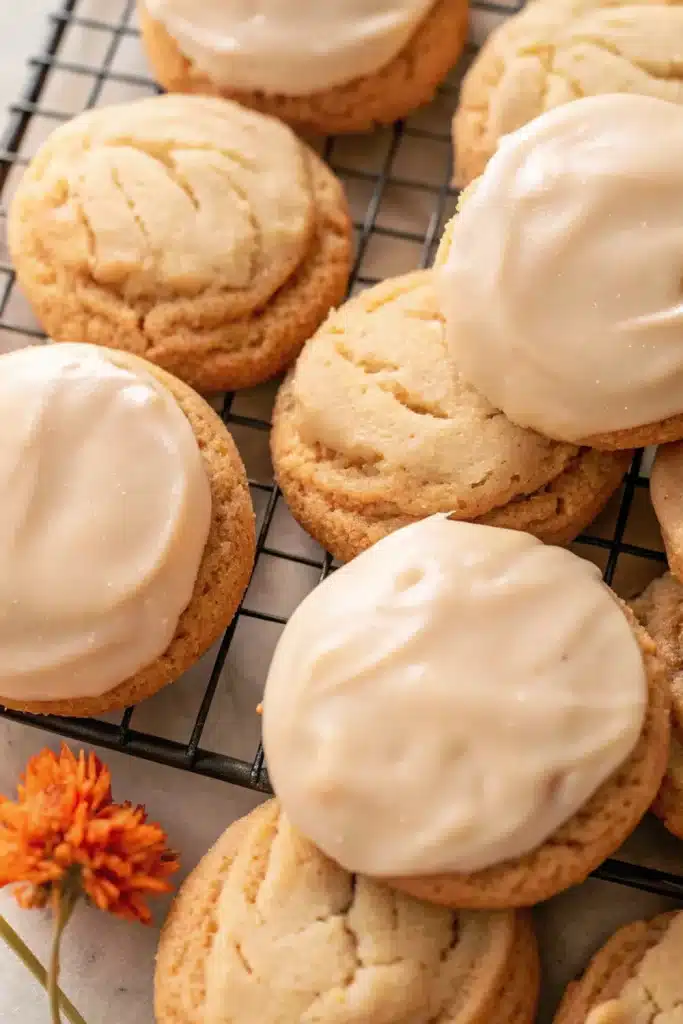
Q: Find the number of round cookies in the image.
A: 11